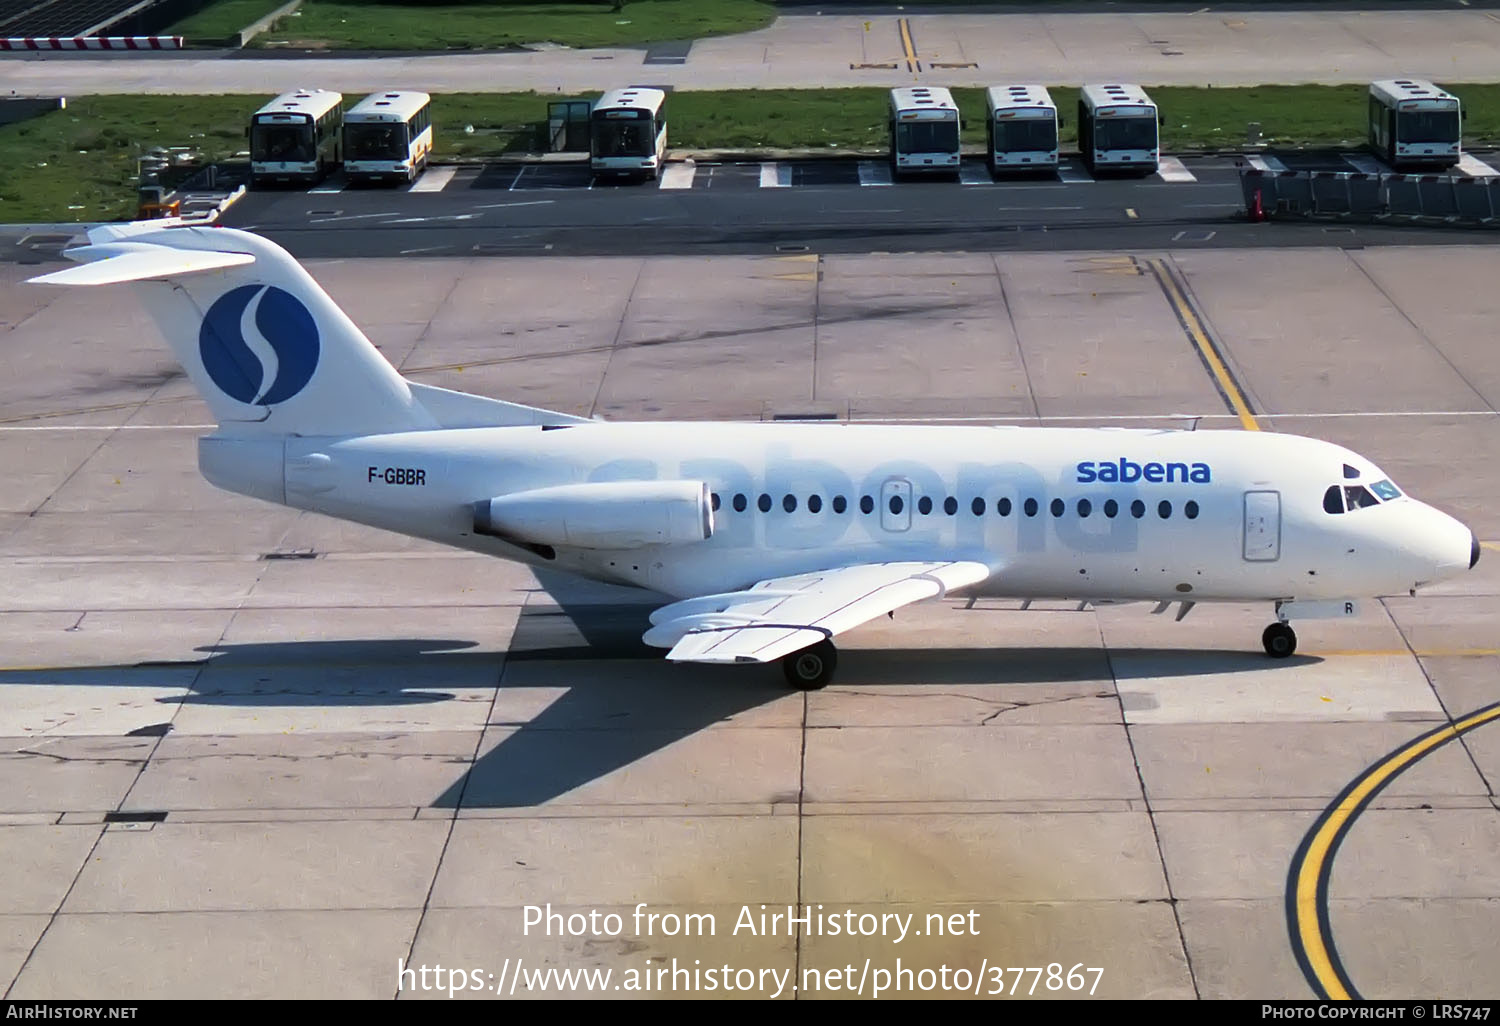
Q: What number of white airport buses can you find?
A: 7